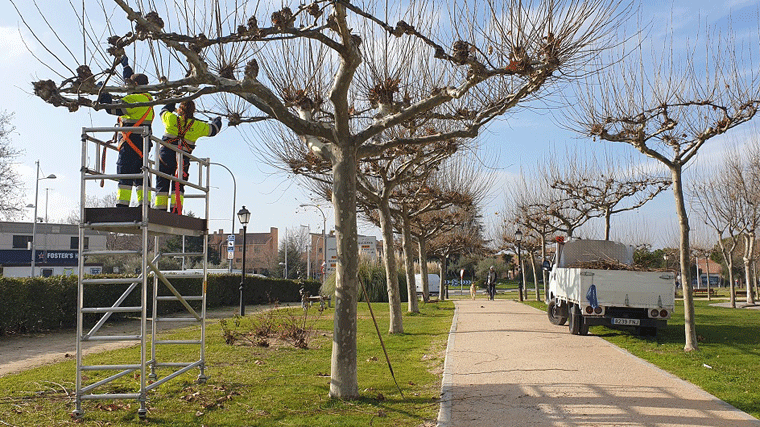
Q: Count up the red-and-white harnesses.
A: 2